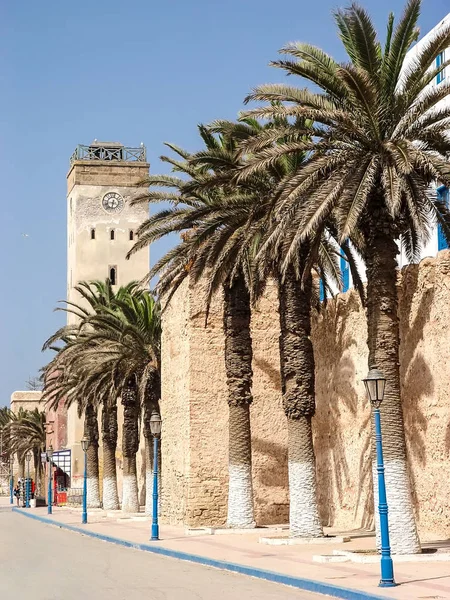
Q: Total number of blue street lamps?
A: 6